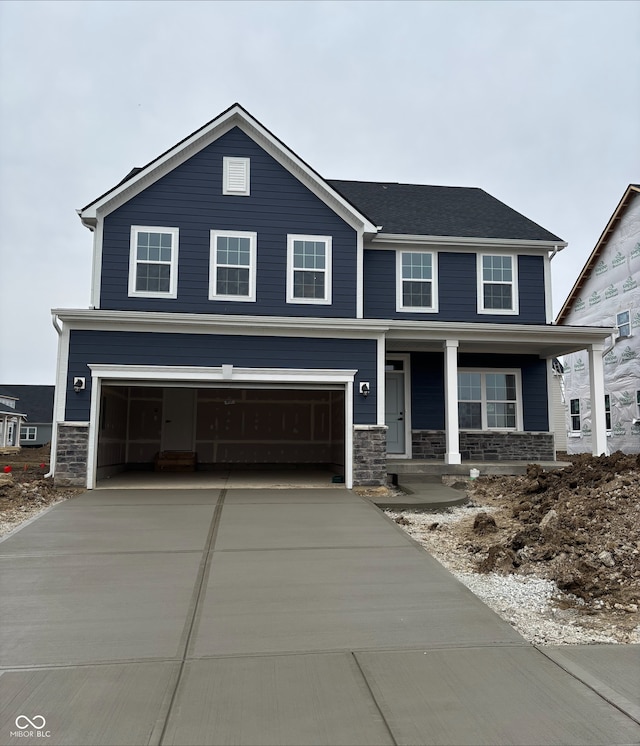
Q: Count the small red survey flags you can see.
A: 3